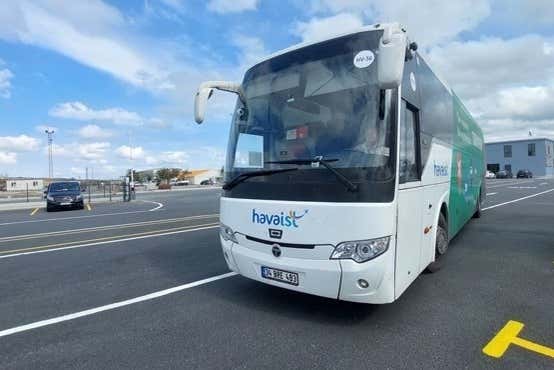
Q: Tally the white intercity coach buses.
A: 1